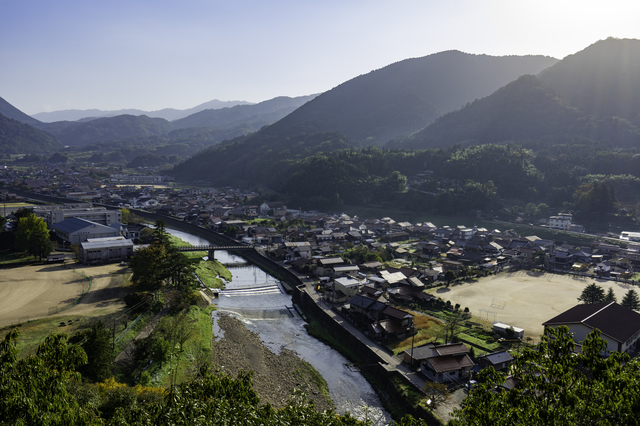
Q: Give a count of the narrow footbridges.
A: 1